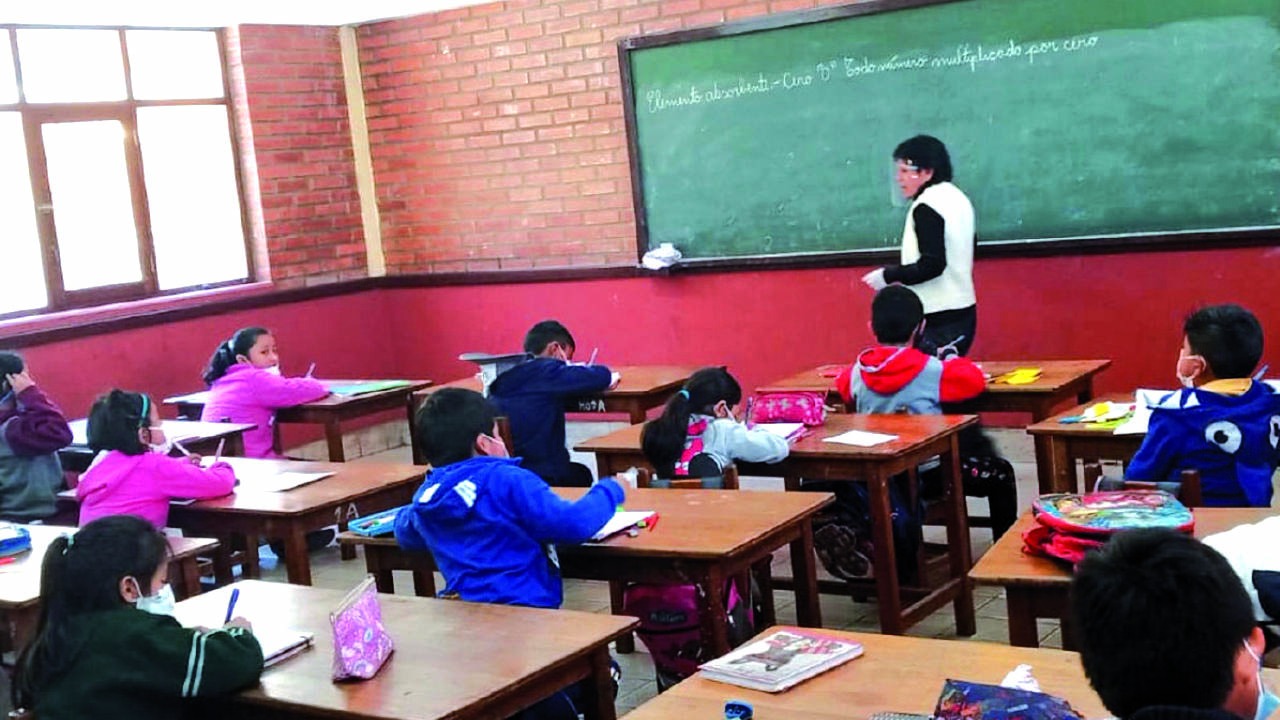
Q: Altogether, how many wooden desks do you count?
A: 12